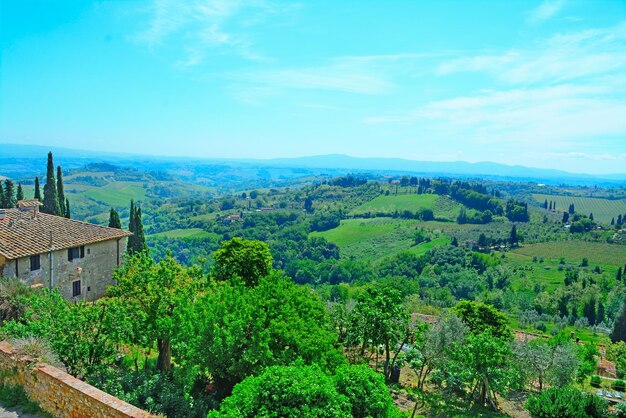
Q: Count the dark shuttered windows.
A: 3